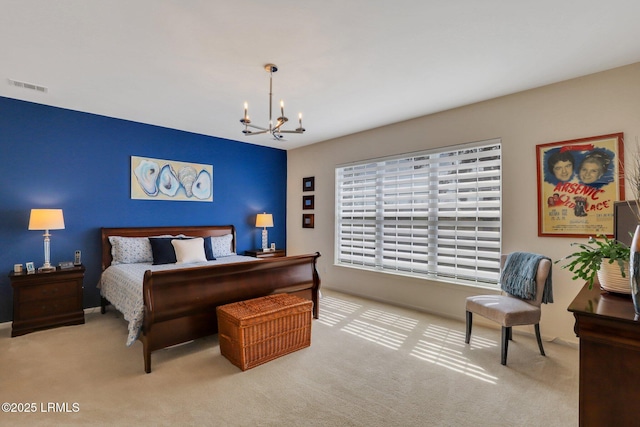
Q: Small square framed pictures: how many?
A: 3